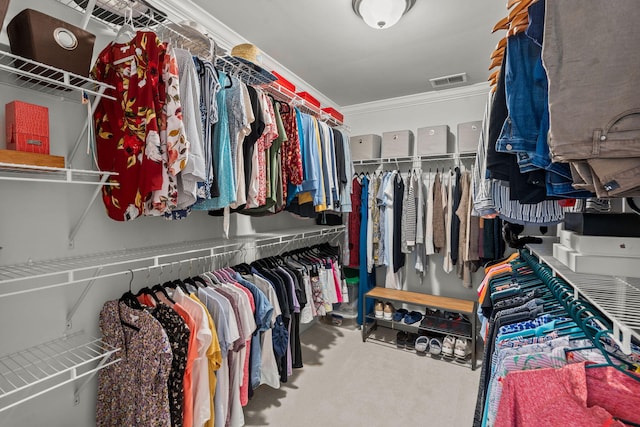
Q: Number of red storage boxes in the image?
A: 4